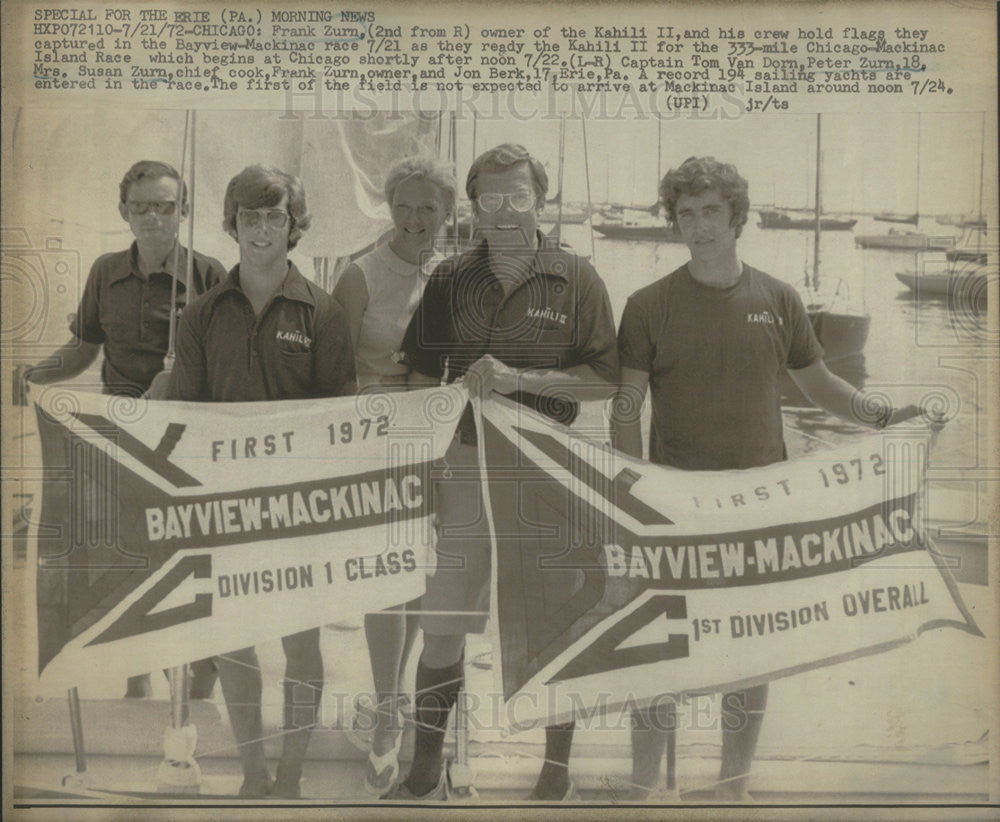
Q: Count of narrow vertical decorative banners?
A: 0